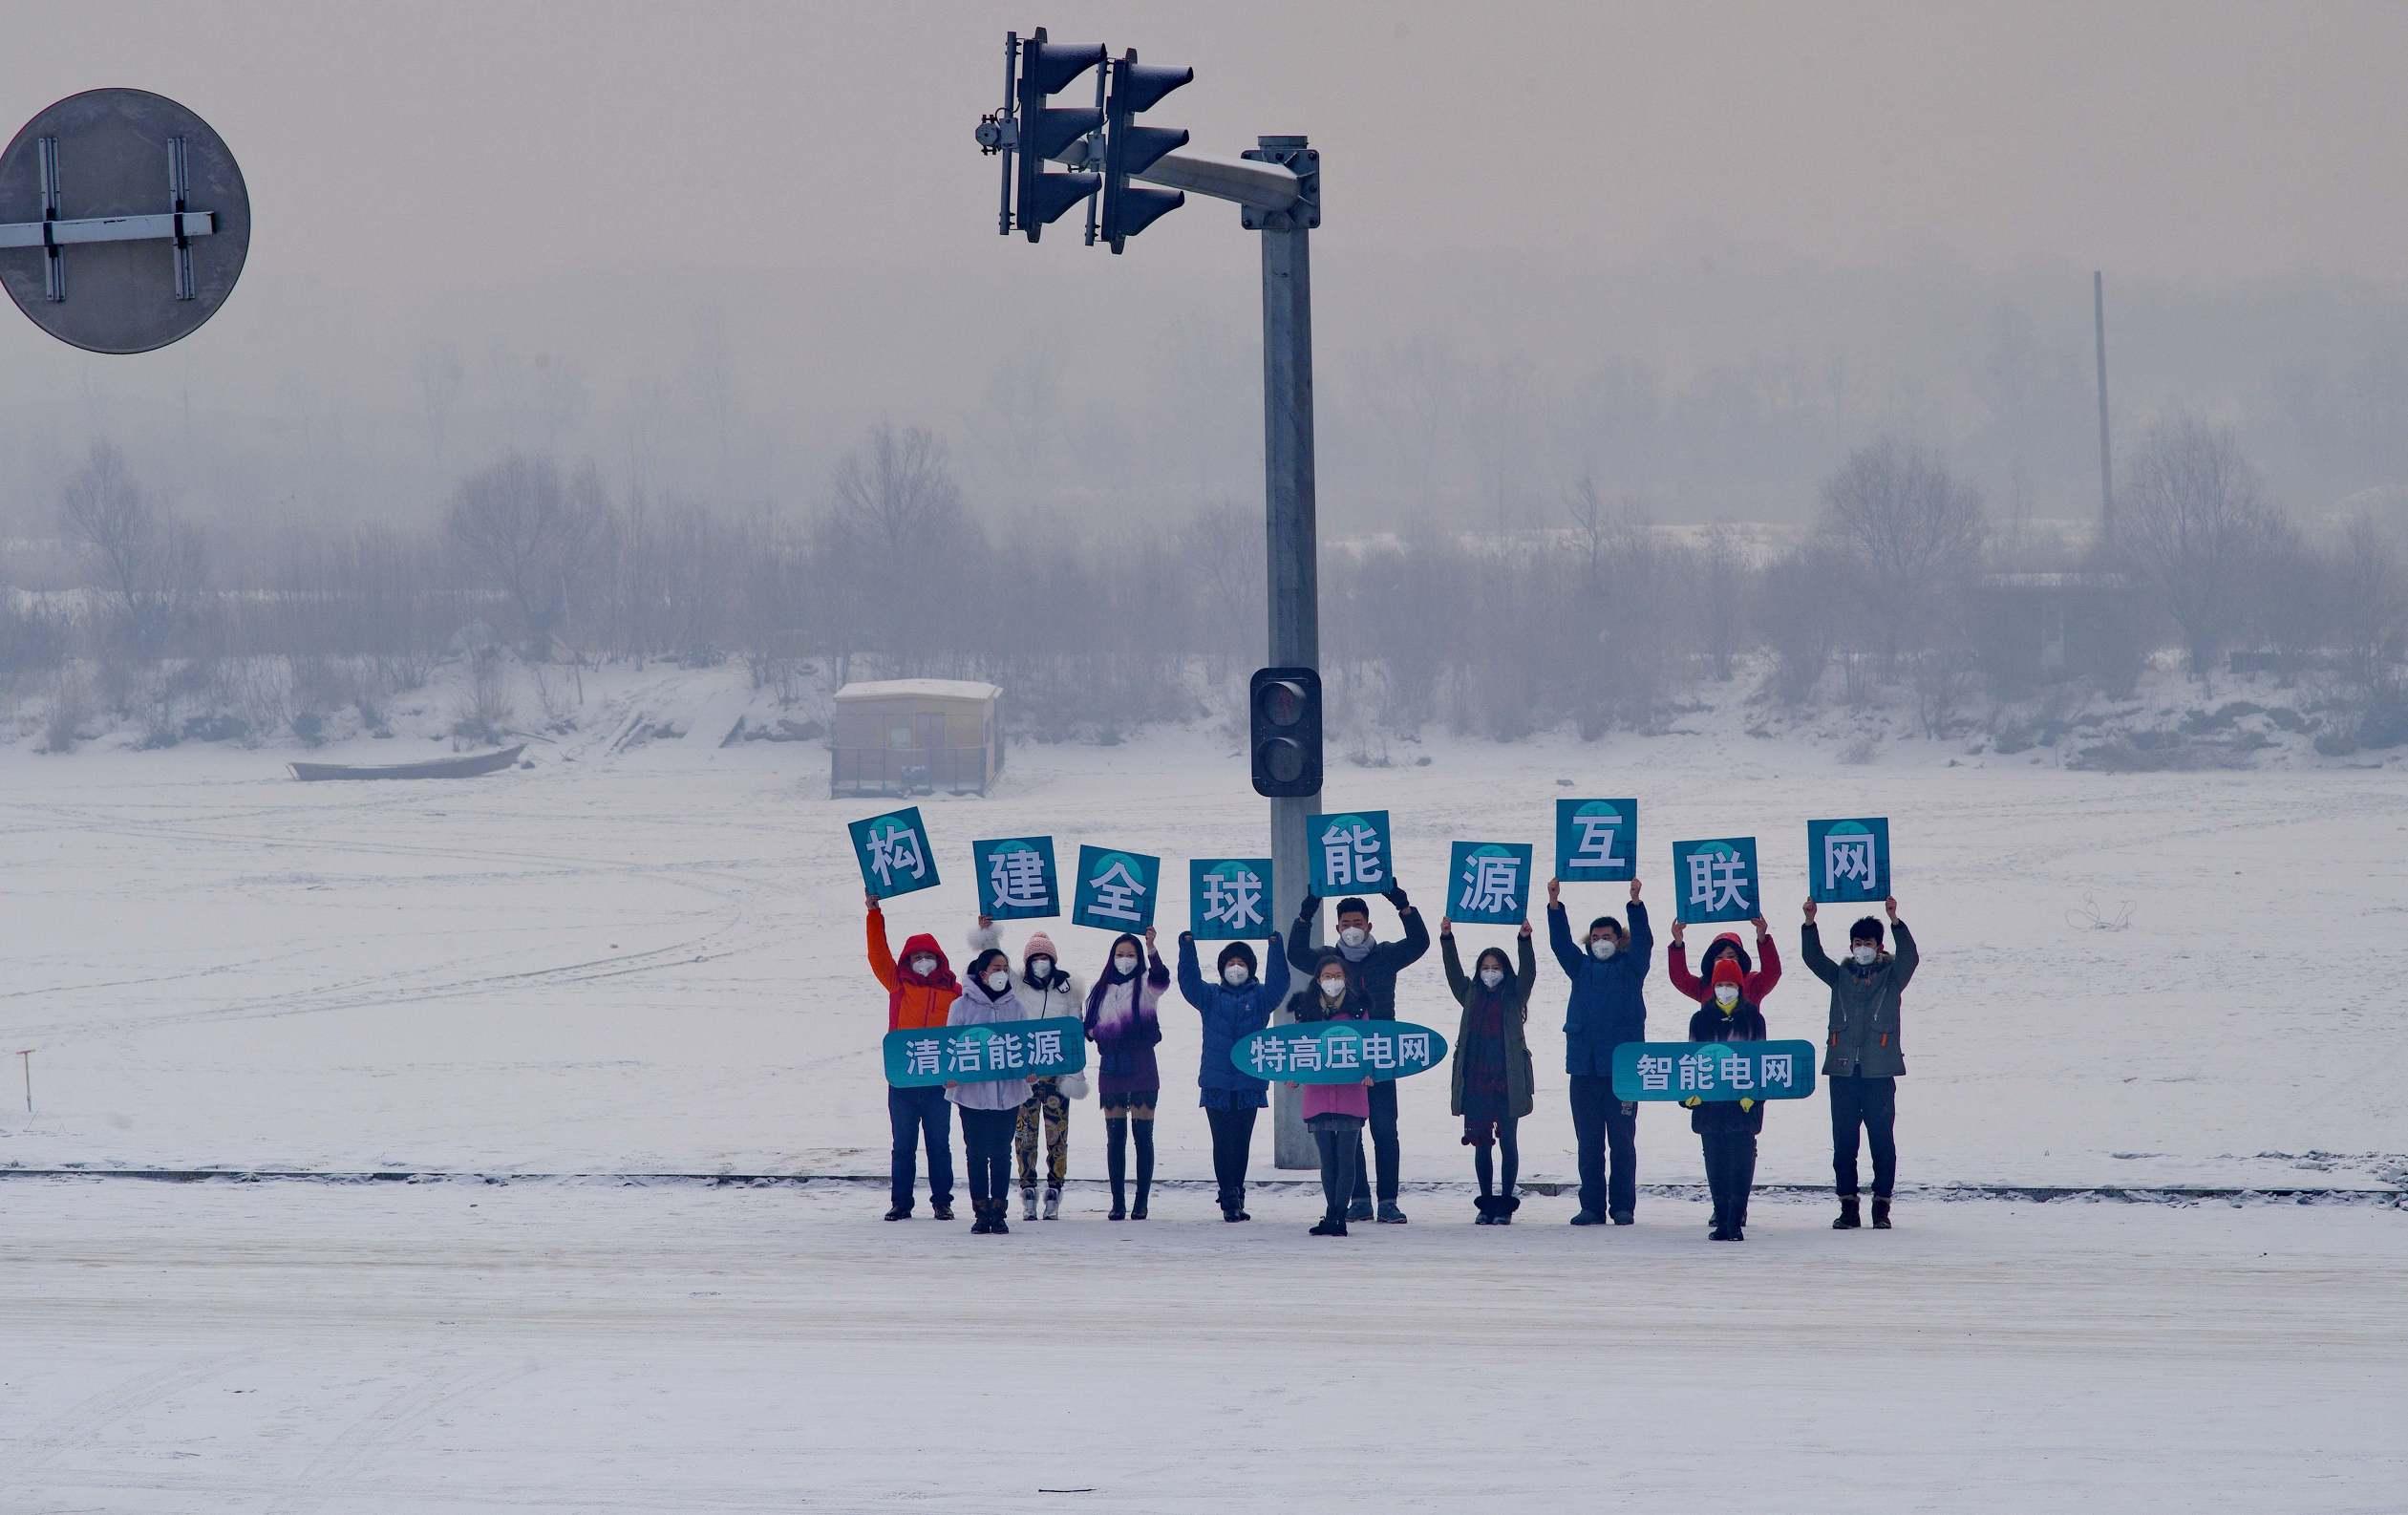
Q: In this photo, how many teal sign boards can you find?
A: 12